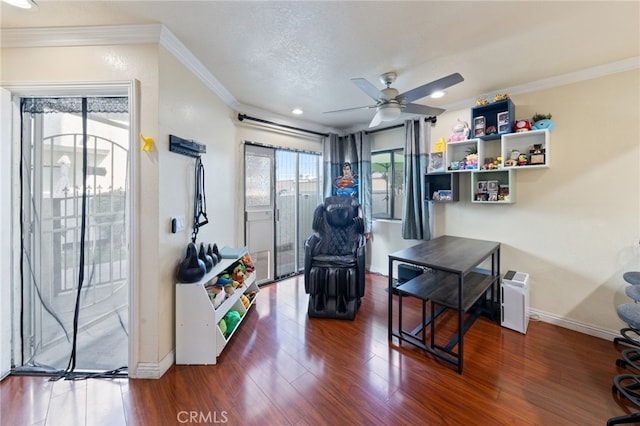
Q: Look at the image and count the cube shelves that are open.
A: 5